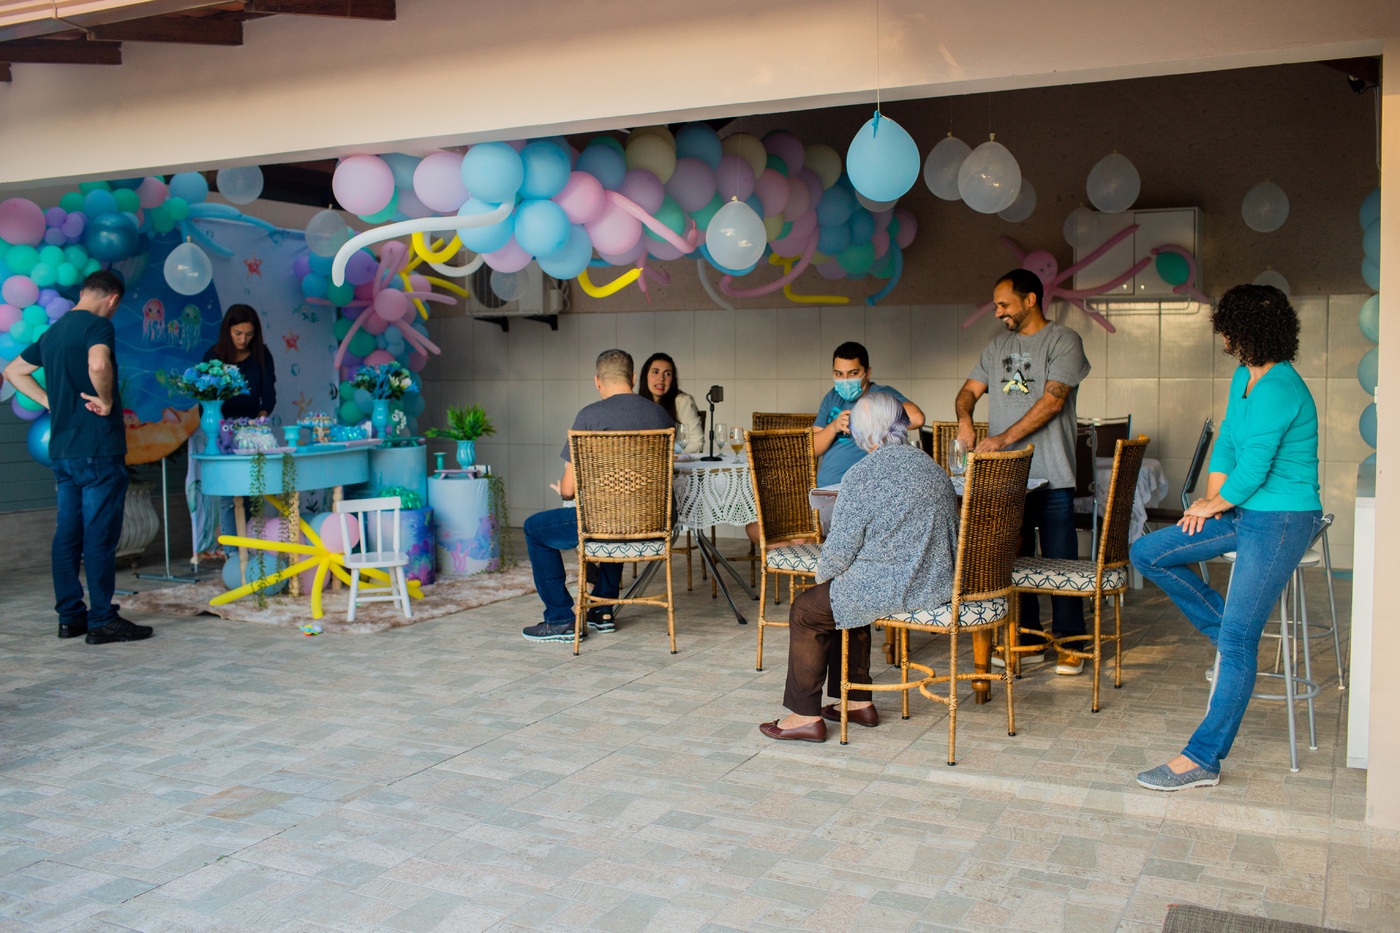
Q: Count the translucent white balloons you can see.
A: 13